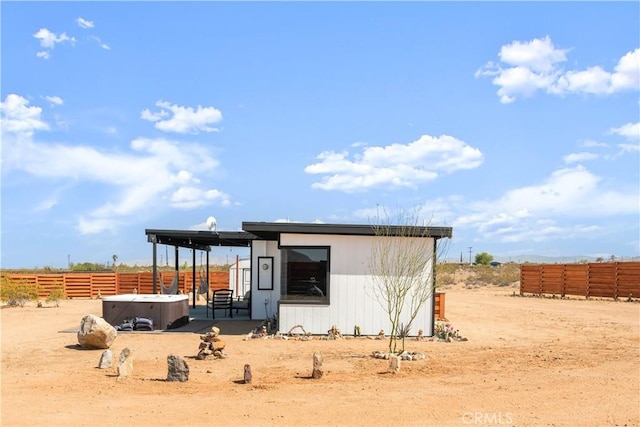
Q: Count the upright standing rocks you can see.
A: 6